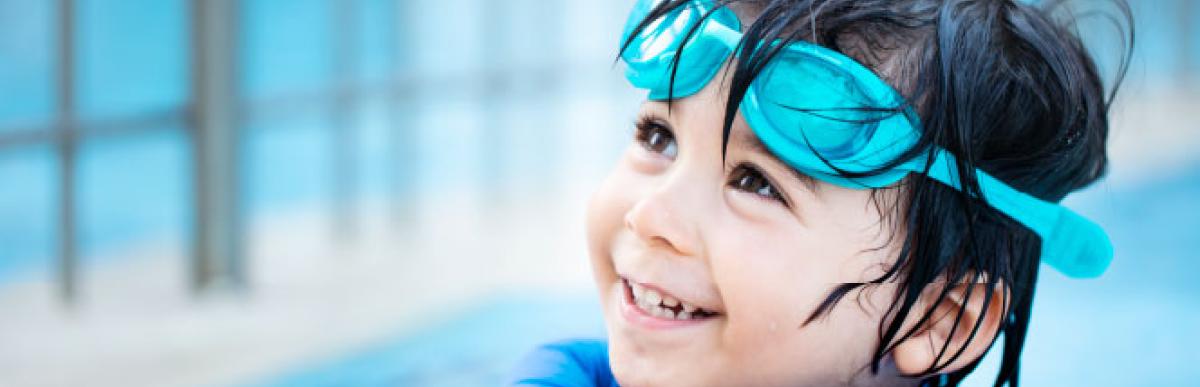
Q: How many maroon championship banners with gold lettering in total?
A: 0